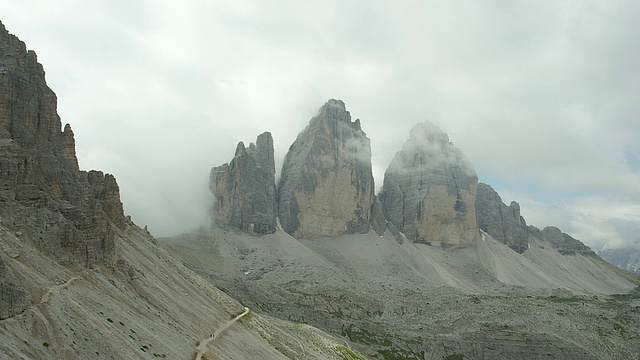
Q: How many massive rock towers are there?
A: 3